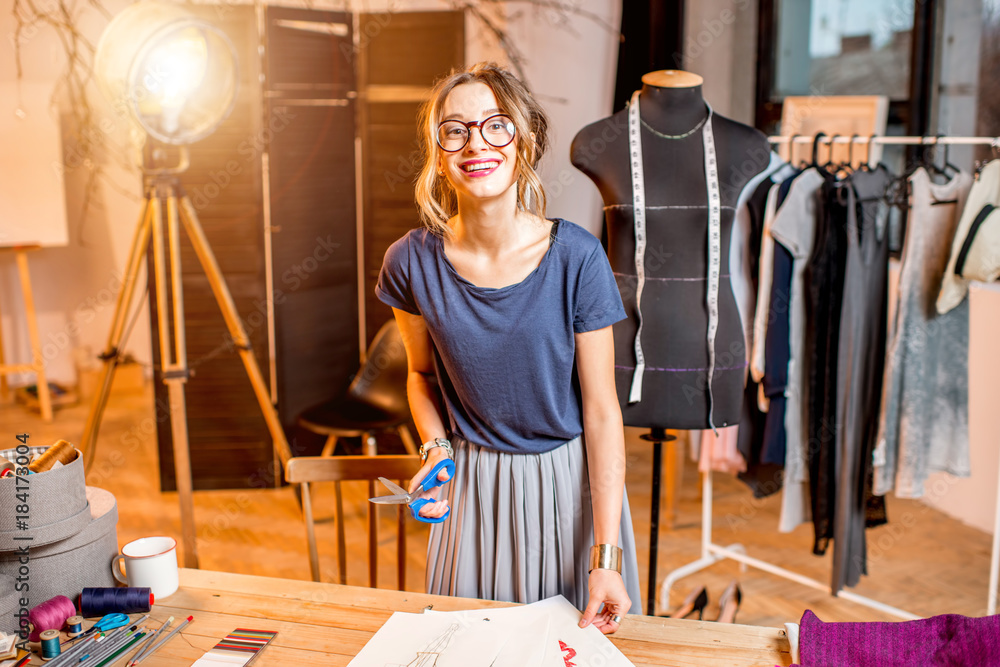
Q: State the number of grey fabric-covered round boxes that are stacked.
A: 2